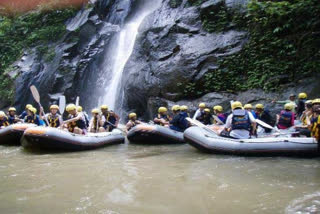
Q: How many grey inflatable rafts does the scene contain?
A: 4